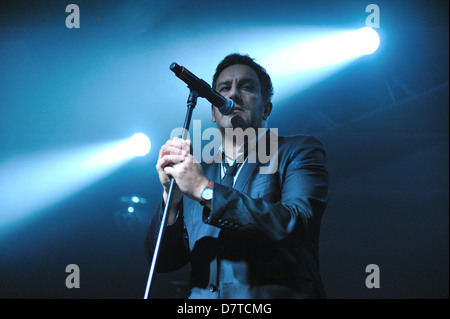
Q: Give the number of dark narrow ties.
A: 1